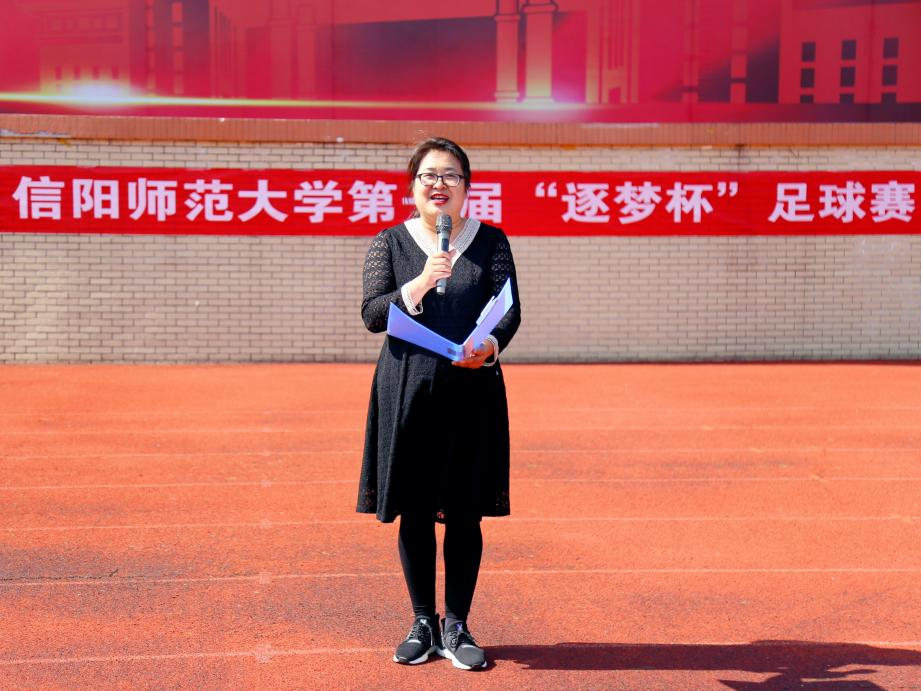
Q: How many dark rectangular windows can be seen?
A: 9